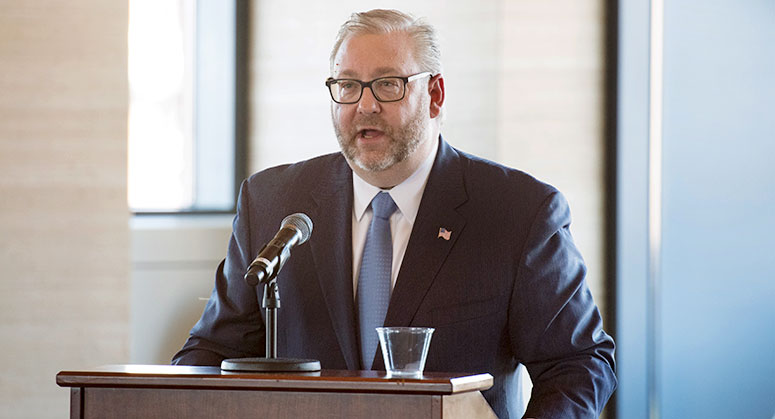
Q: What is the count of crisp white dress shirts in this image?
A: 1